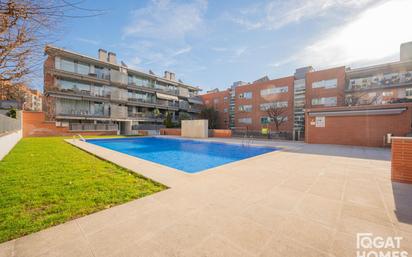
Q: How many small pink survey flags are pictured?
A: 0